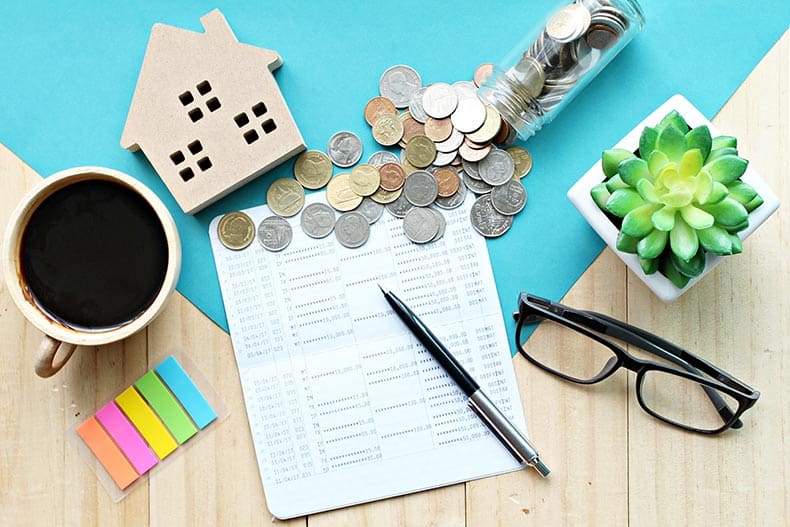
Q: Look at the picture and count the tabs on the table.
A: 5